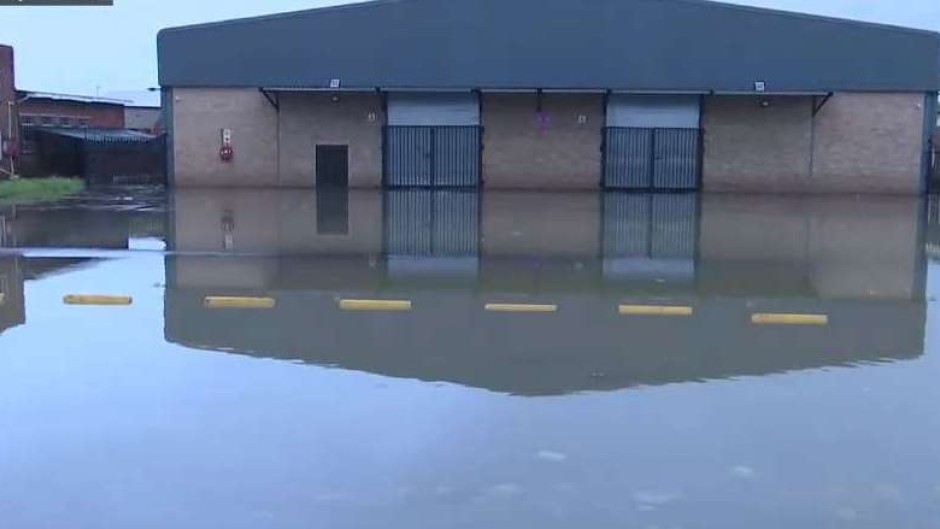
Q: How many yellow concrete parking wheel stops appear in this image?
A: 6